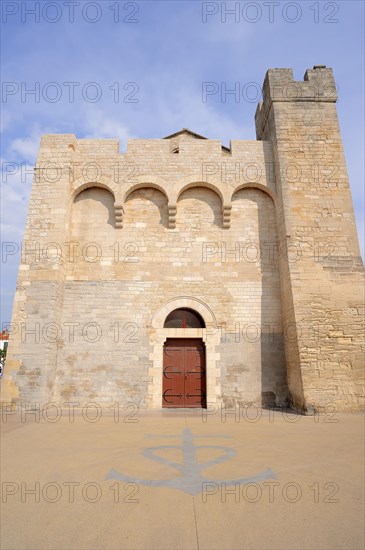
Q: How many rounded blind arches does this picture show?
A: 4